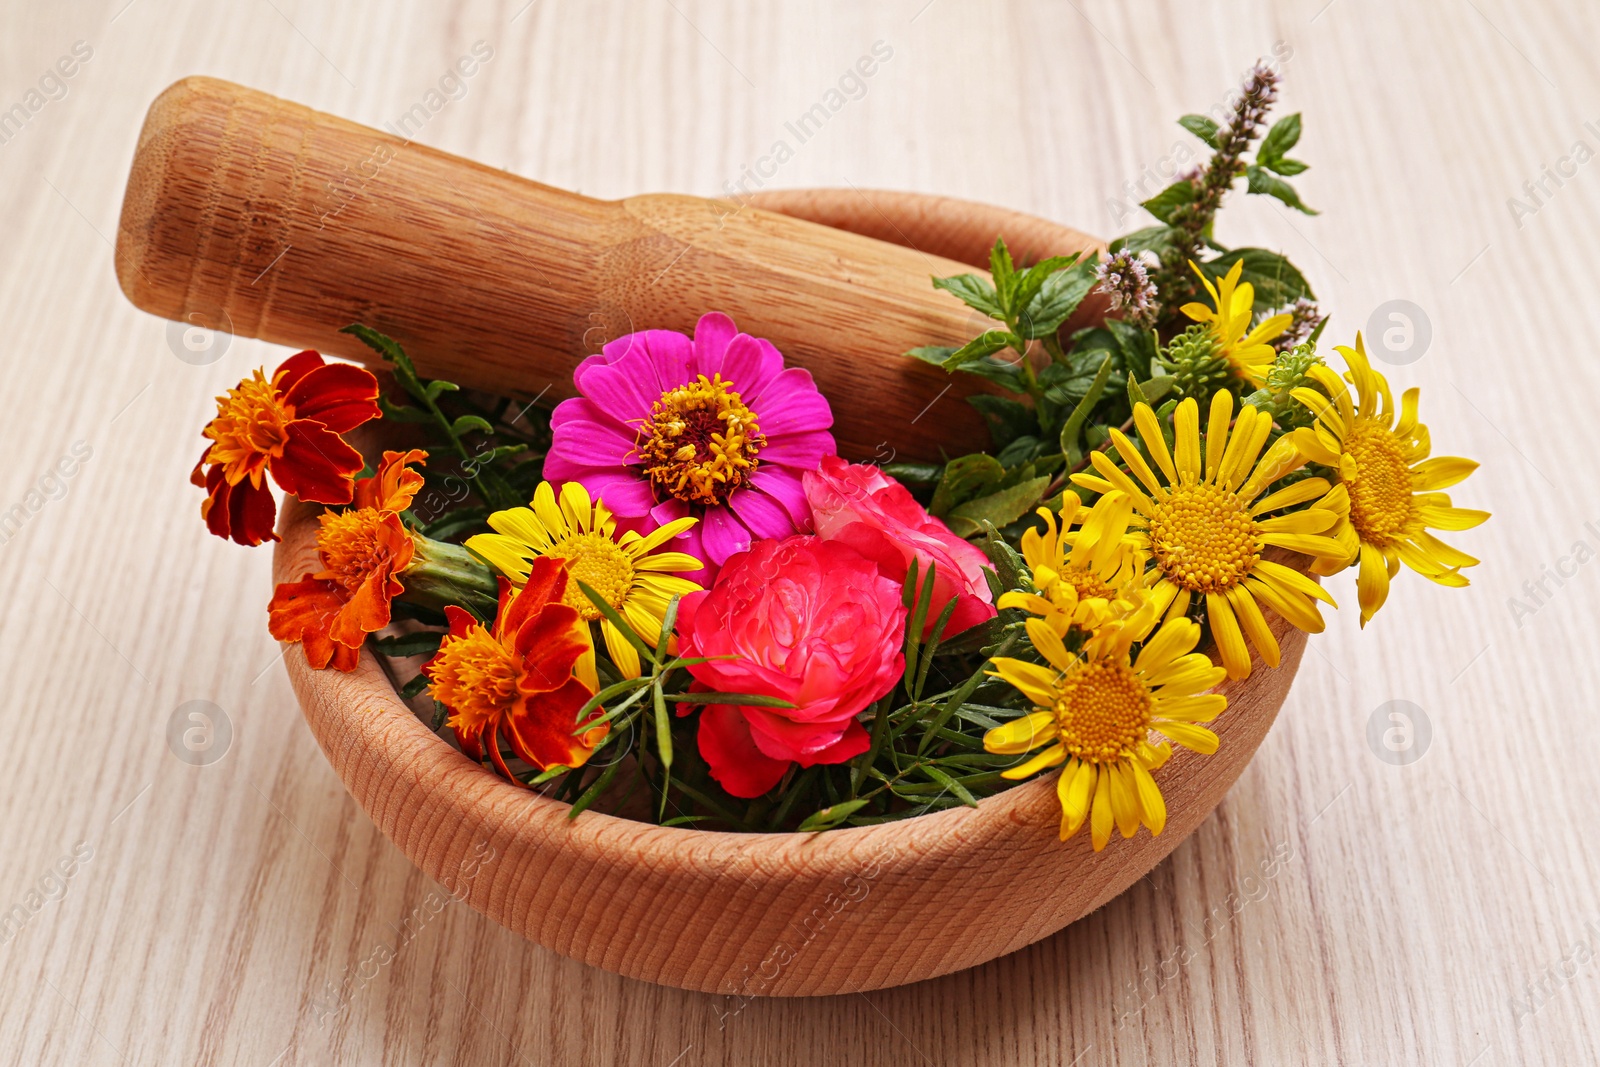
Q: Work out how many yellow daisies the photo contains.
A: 6